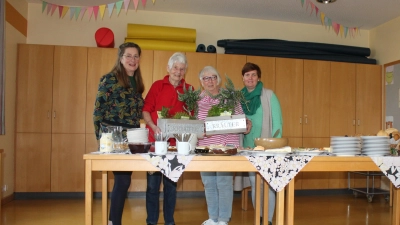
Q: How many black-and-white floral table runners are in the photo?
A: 3